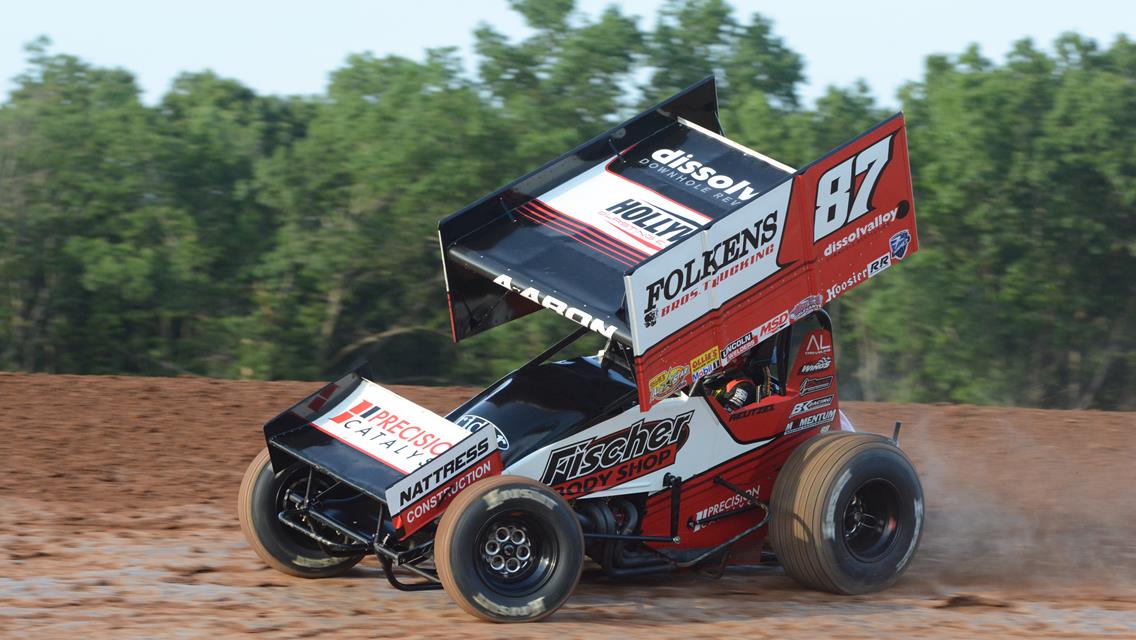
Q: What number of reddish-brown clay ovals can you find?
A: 1